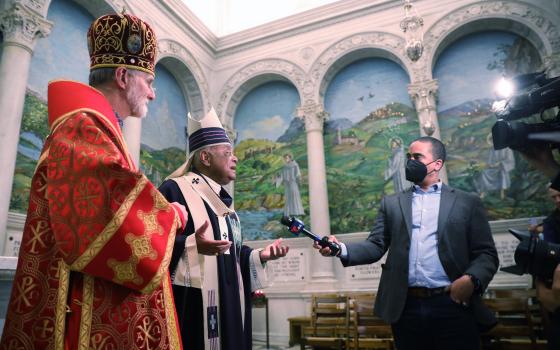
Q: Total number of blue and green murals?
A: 5